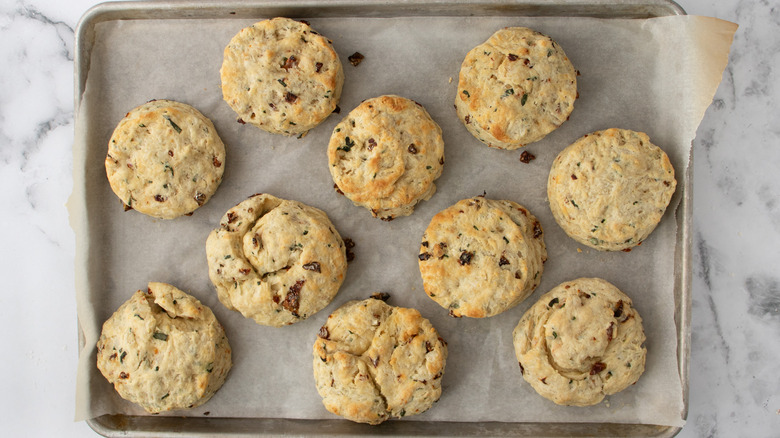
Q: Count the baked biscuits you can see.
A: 10